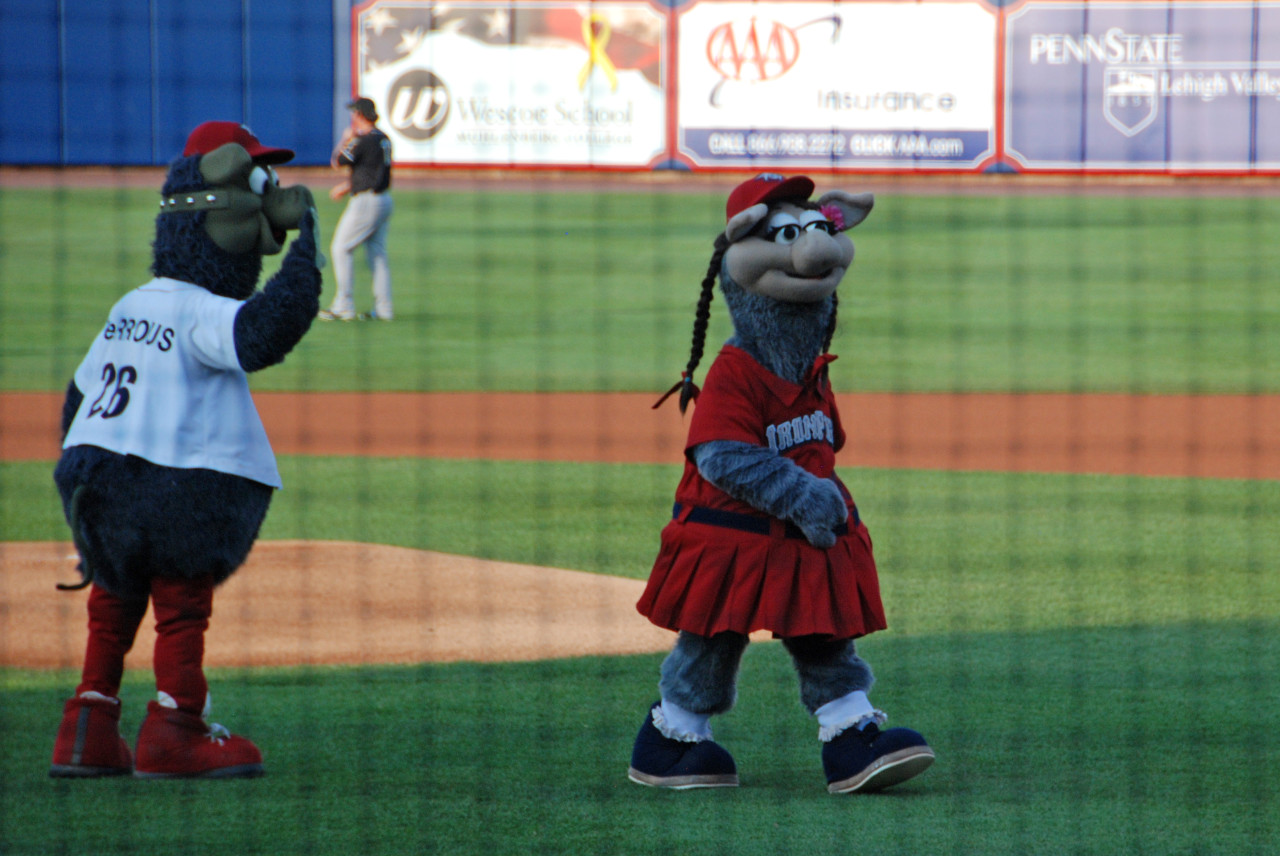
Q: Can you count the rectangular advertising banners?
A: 3